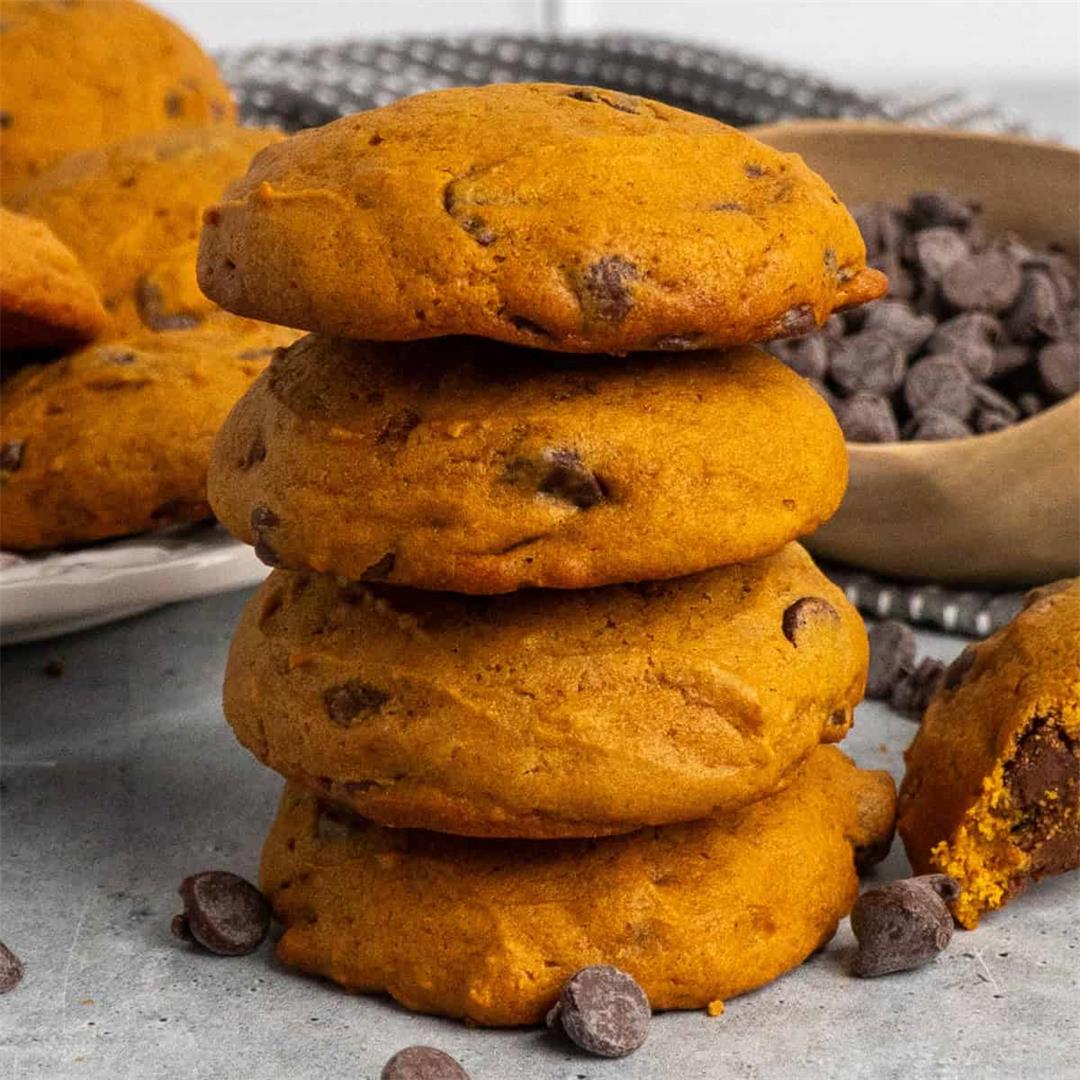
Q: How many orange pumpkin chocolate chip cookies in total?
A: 9